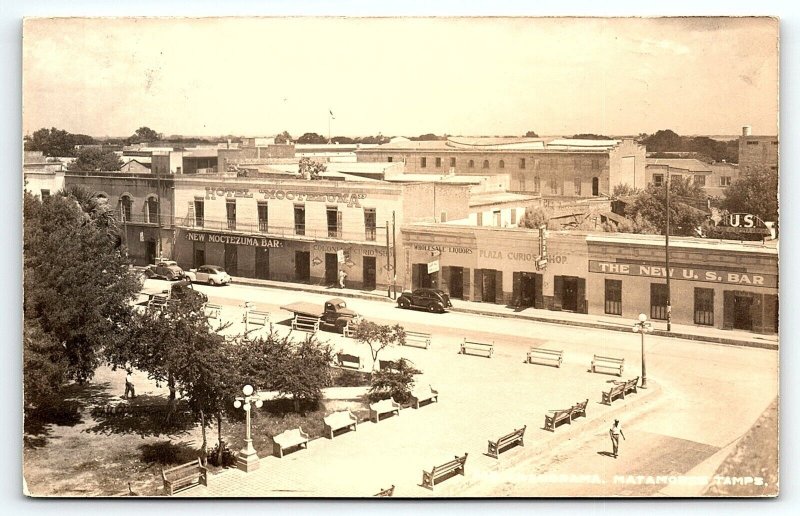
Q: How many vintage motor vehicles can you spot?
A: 5